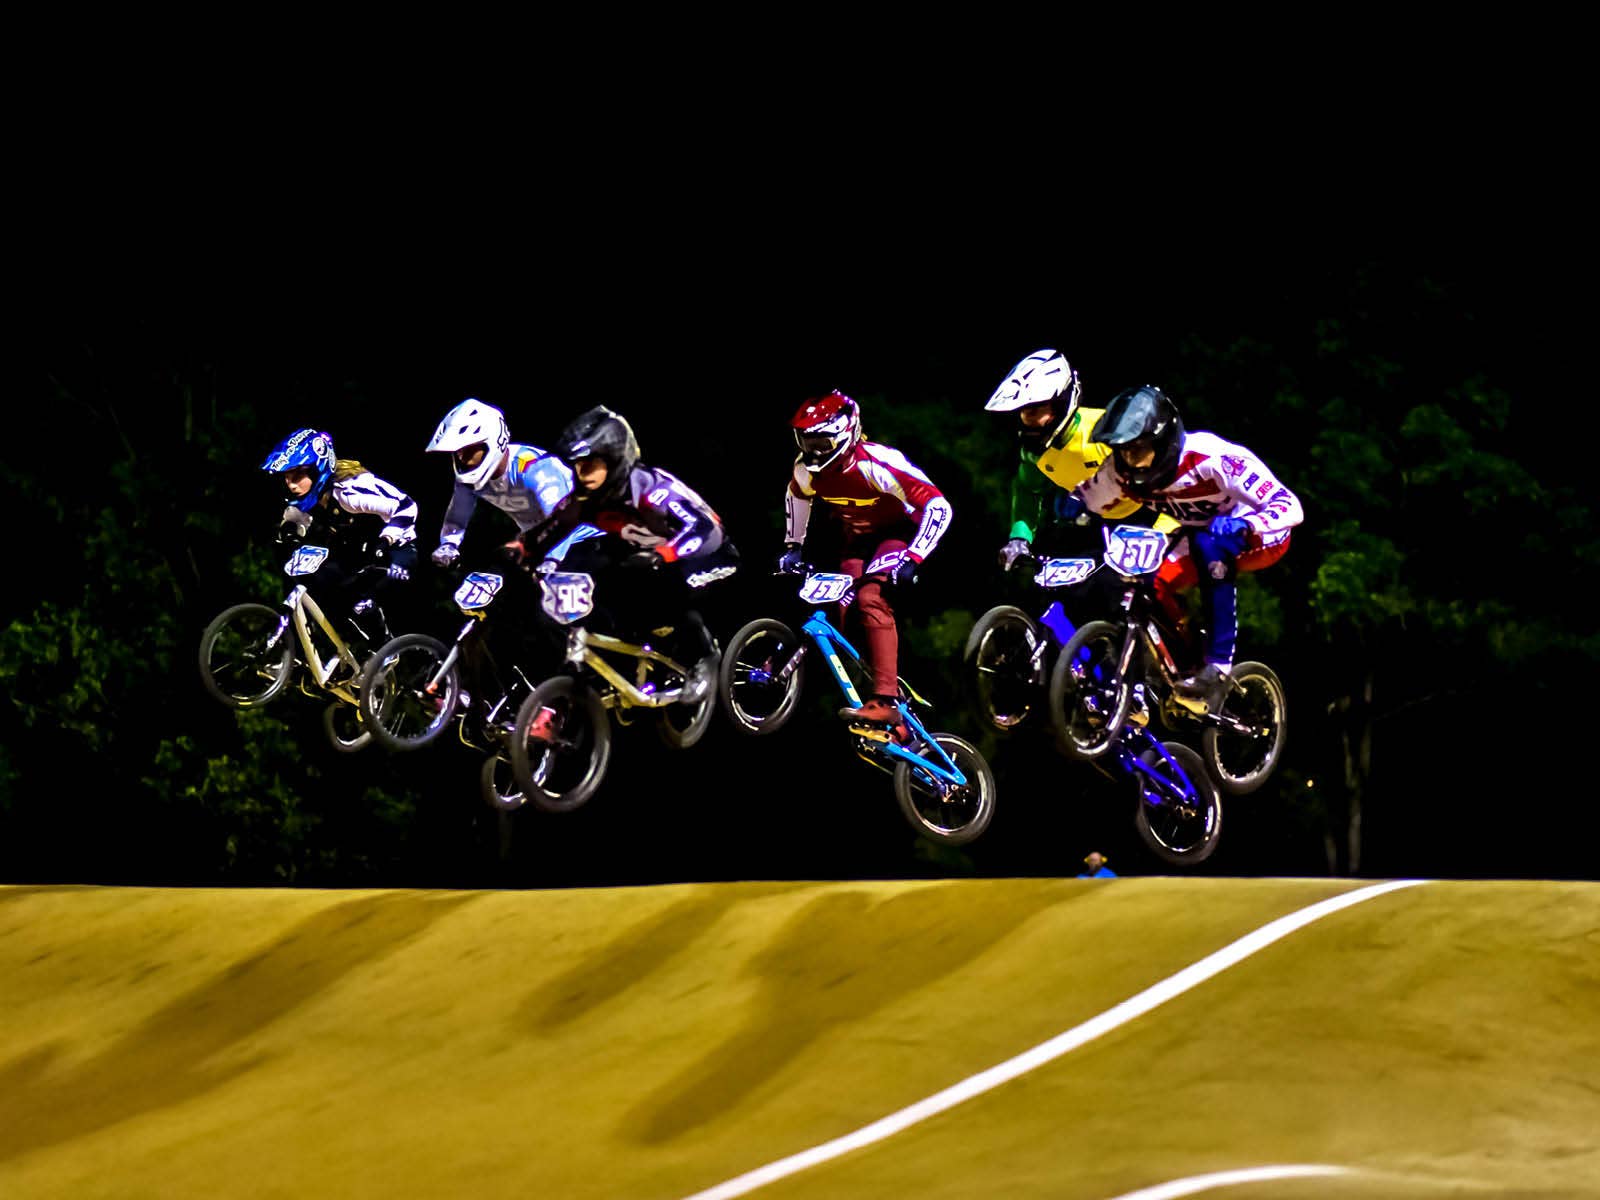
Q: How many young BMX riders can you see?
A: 6